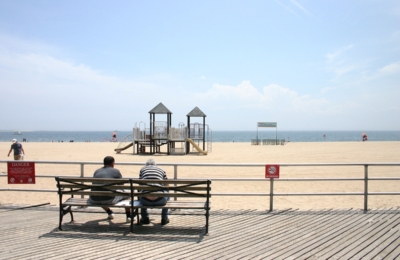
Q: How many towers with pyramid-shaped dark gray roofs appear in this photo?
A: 2